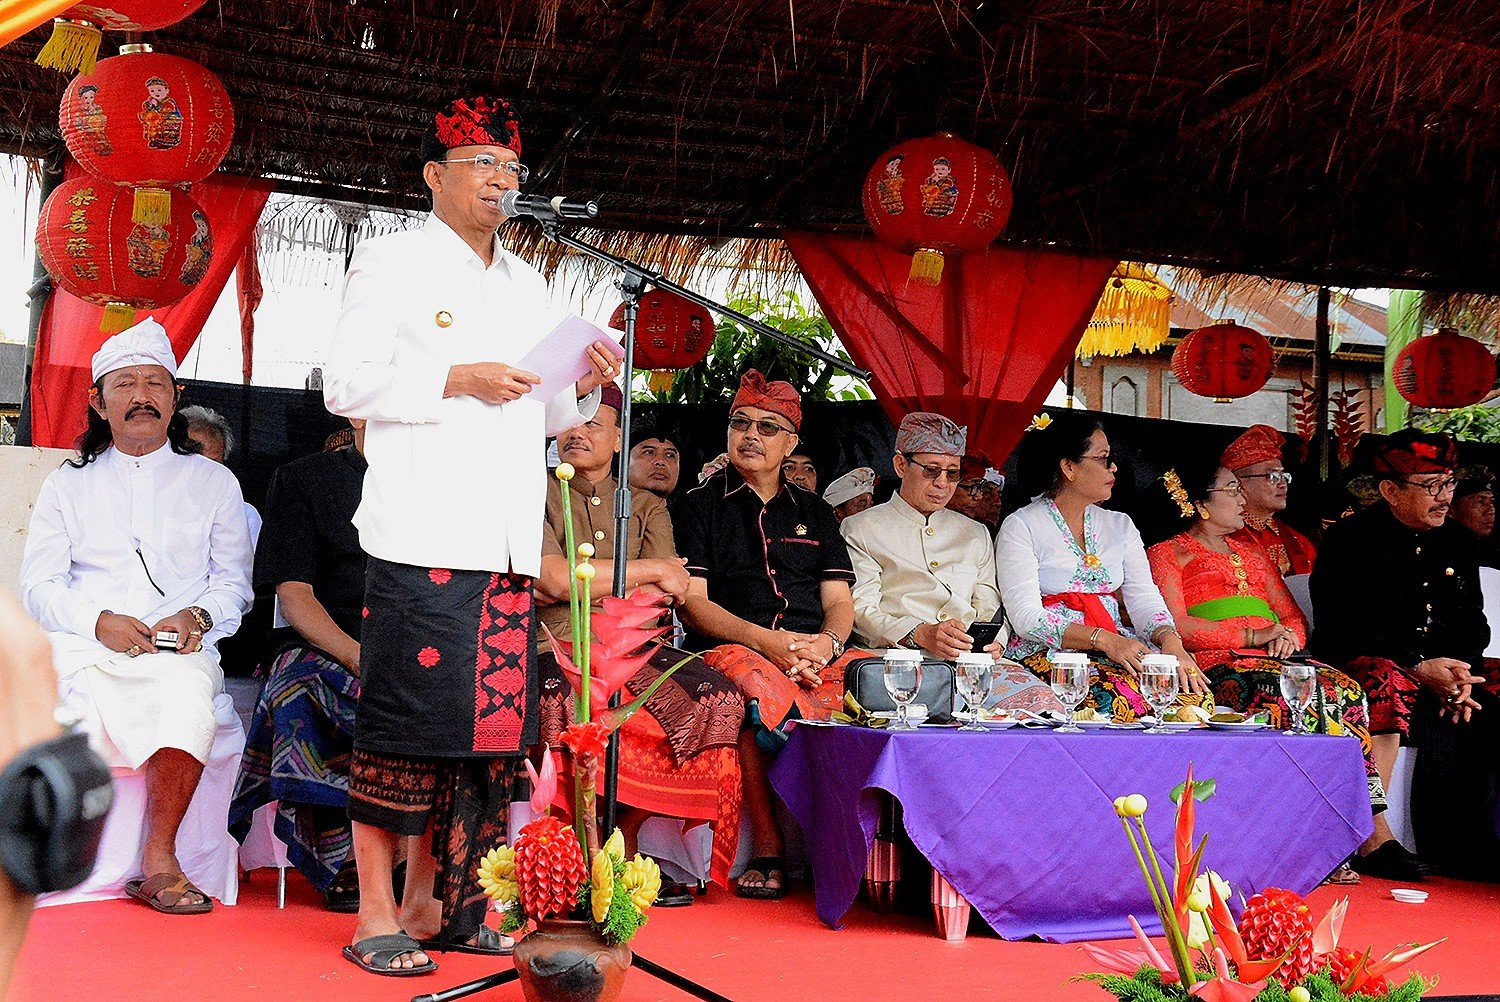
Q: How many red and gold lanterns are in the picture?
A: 7